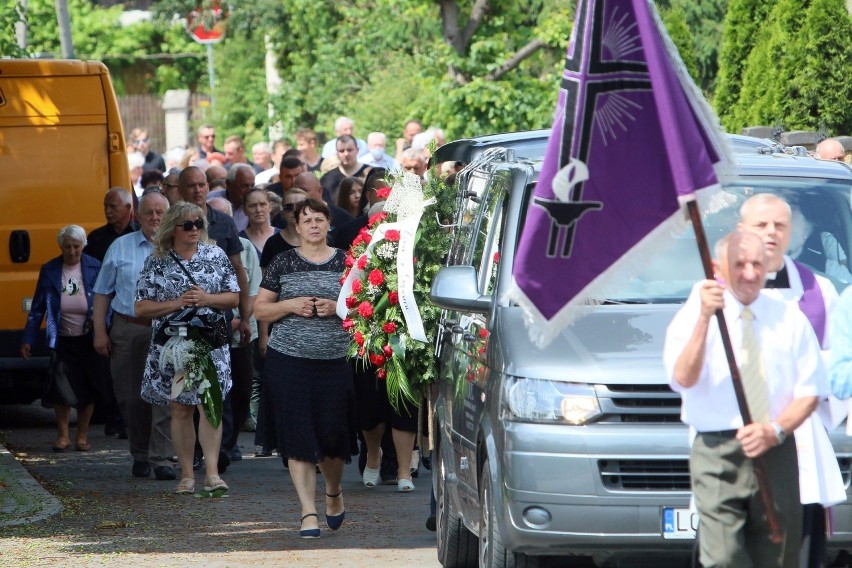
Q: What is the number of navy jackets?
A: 1